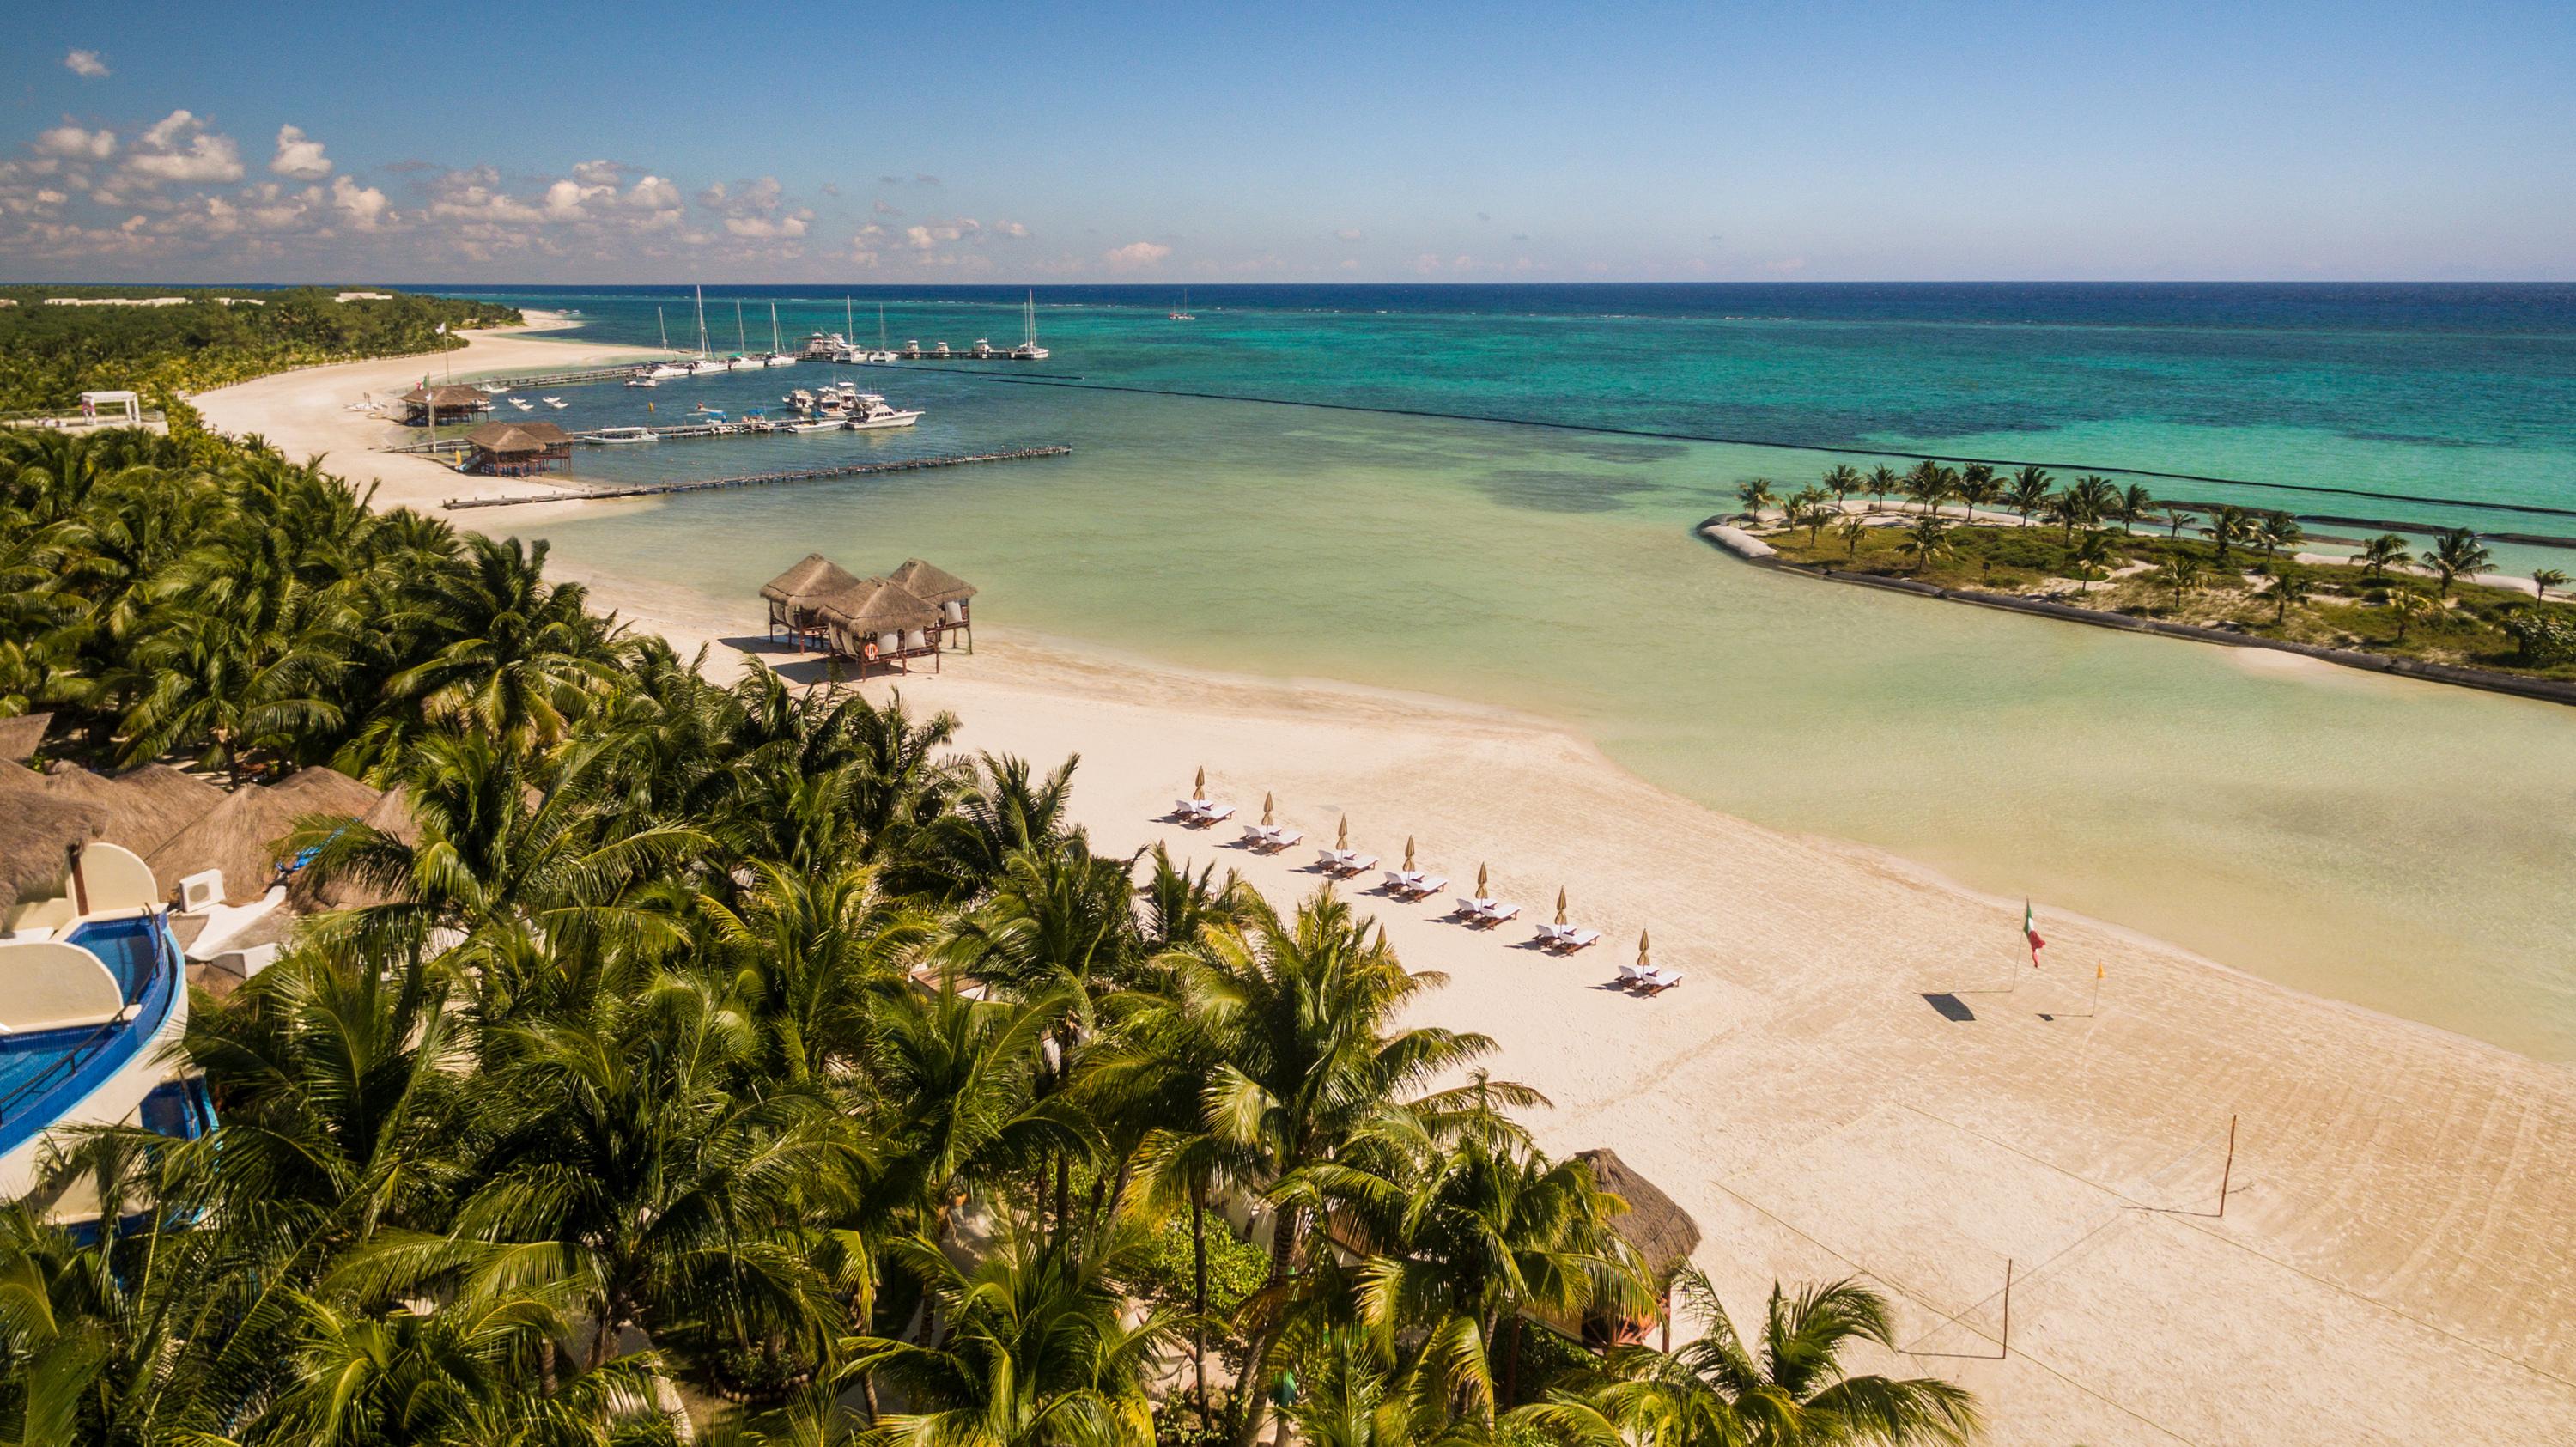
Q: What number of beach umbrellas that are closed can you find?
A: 7